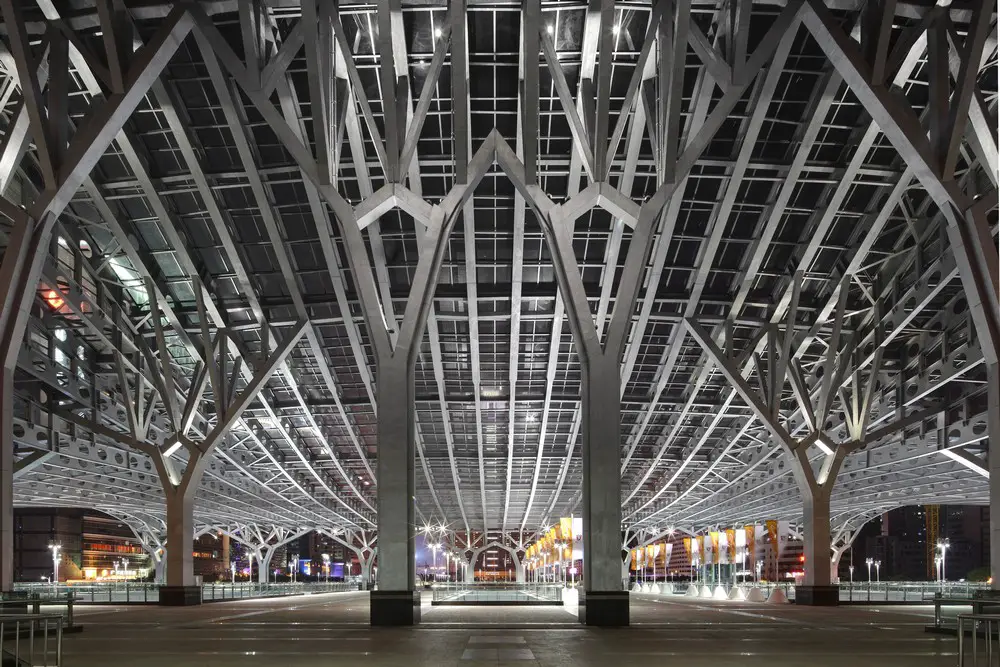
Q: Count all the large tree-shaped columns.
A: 6